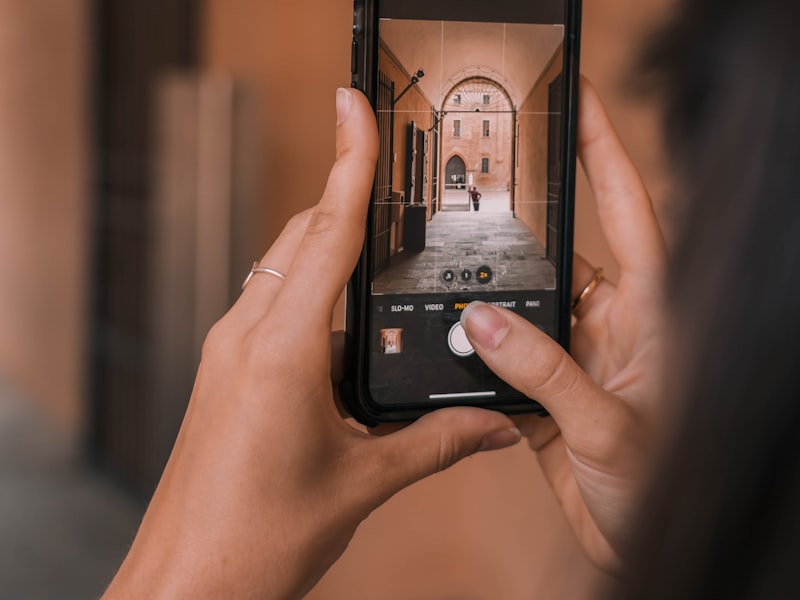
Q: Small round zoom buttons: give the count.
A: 3